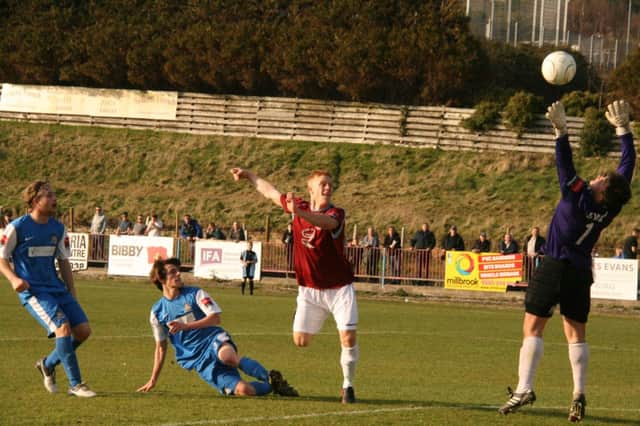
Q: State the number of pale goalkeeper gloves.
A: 2